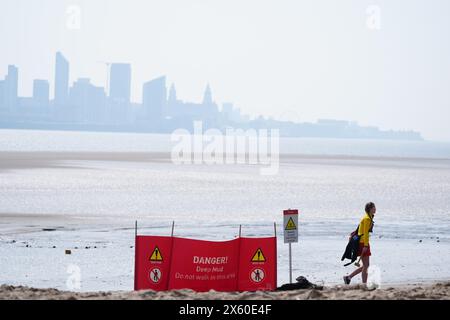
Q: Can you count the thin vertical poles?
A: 5